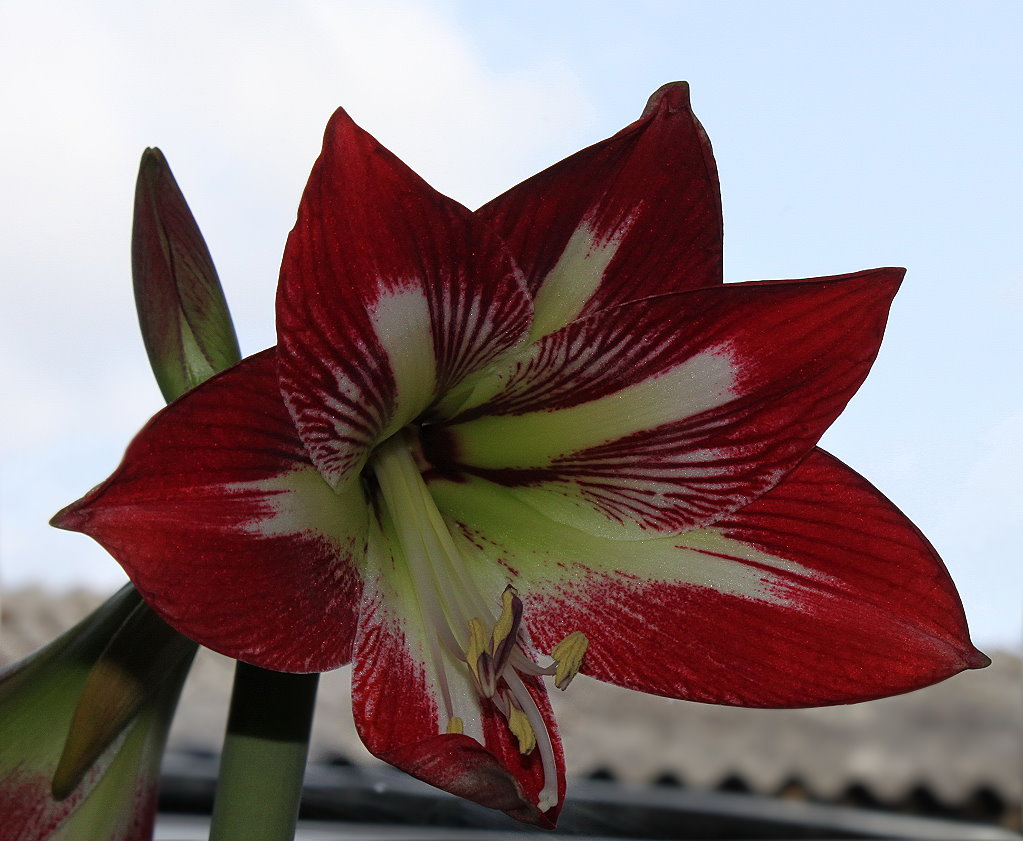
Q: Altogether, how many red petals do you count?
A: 6